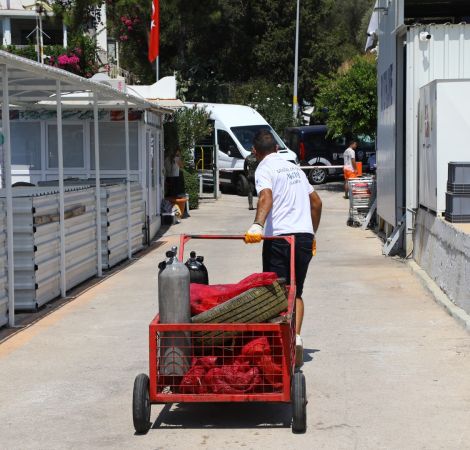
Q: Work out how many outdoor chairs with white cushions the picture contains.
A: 0